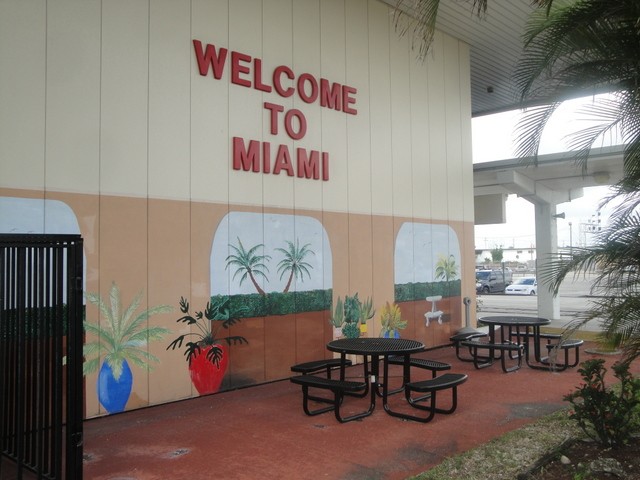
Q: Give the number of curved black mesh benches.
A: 8